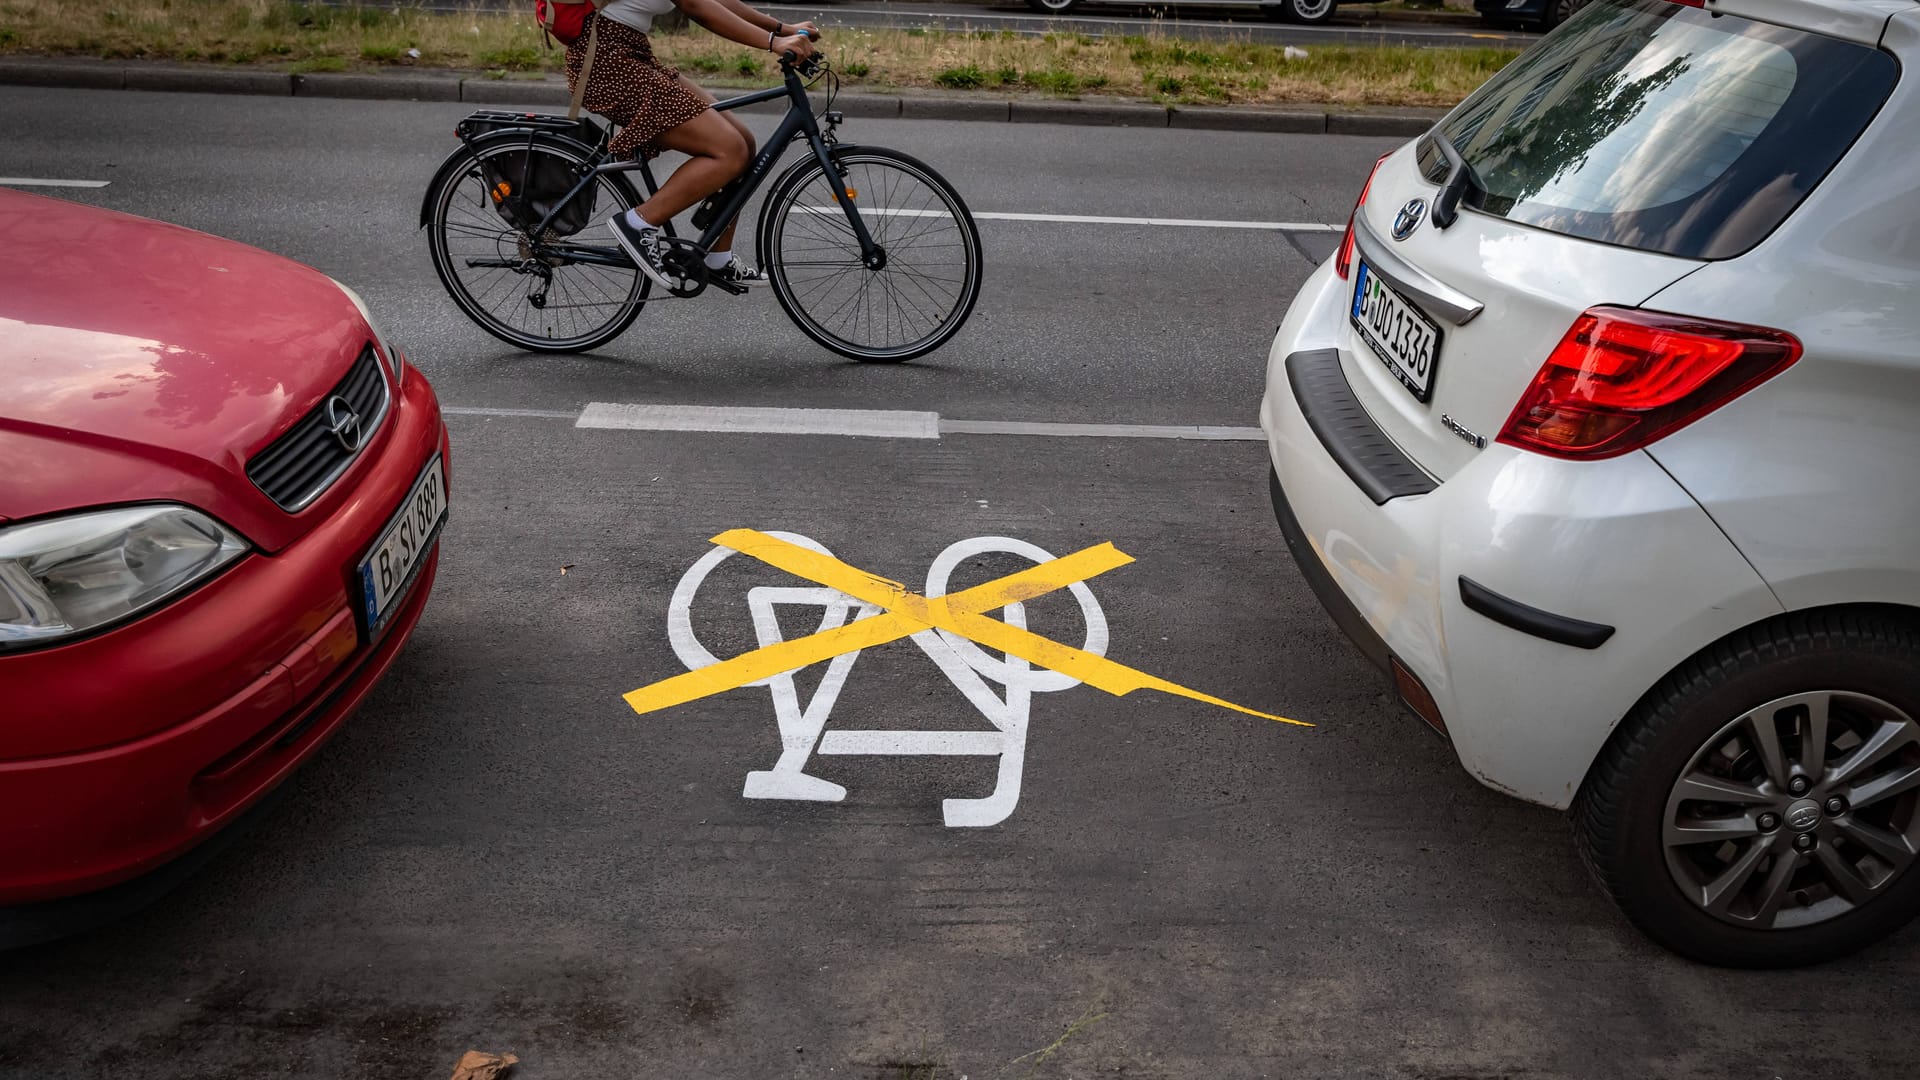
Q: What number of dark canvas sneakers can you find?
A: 2